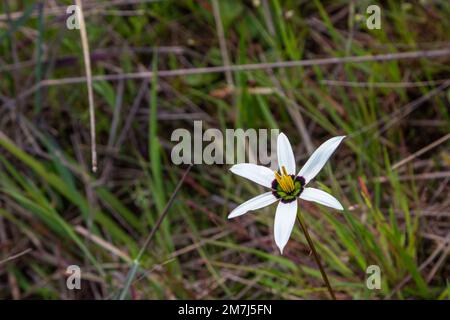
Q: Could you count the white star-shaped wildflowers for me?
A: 1